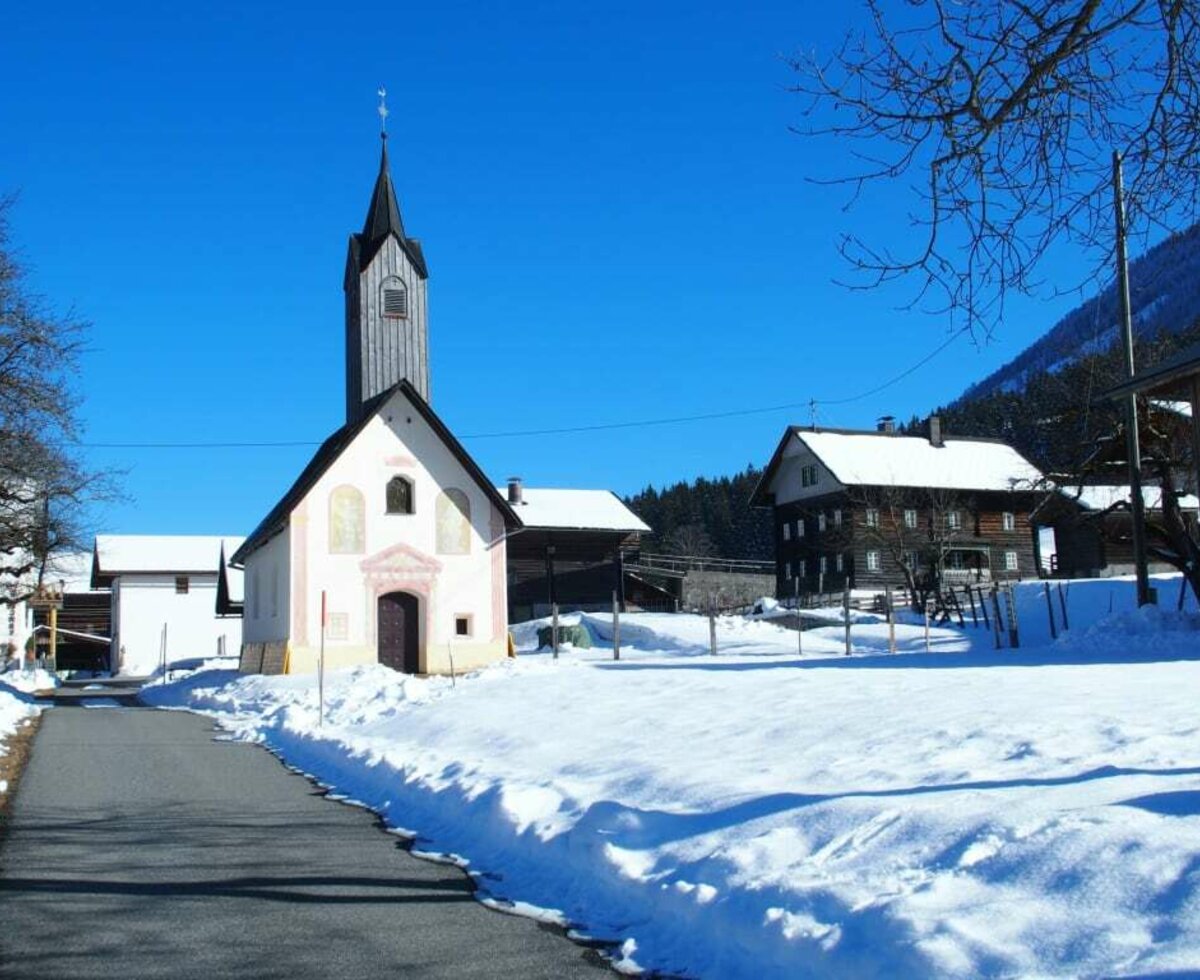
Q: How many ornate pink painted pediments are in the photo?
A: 1